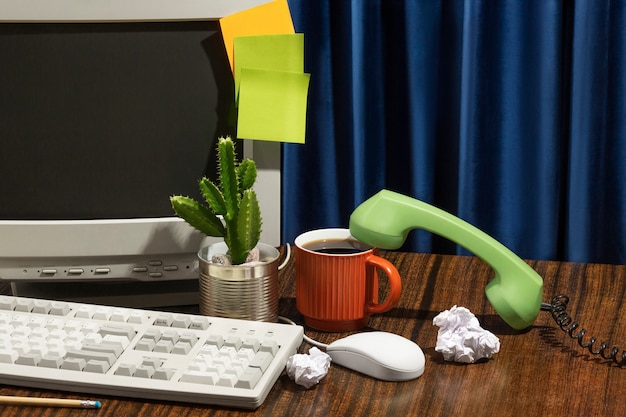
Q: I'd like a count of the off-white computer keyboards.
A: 1